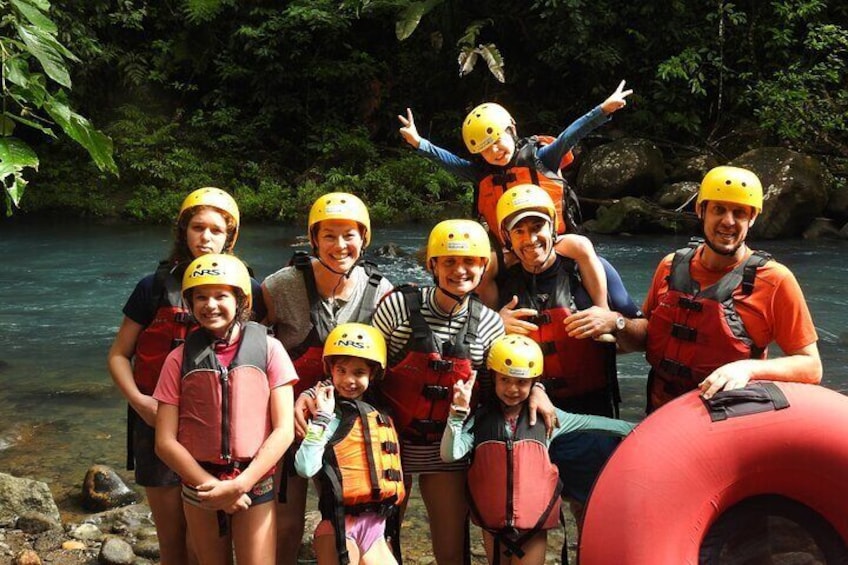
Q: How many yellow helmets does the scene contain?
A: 9